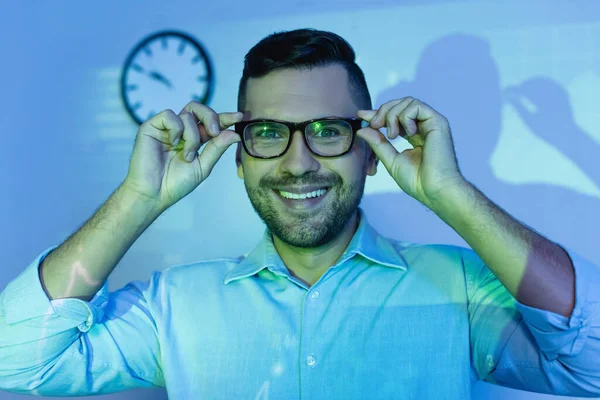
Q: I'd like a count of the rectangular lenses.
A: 2